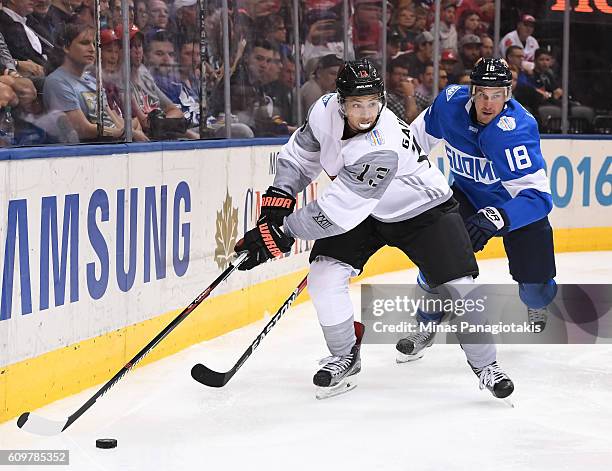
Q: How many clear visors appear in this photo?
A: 2